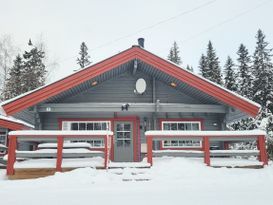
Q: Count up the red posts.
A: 6